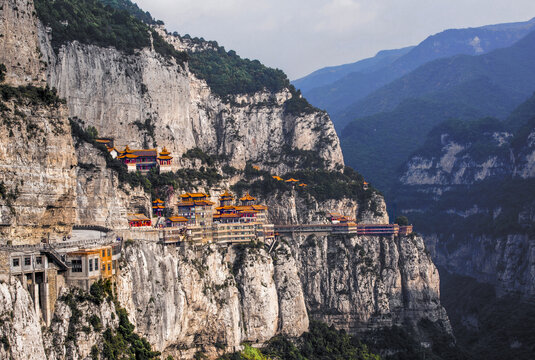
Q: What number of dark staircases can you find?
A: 1